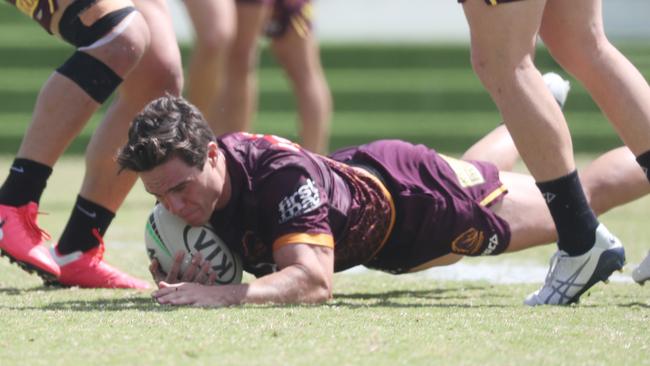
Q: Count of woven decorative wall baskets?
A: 0